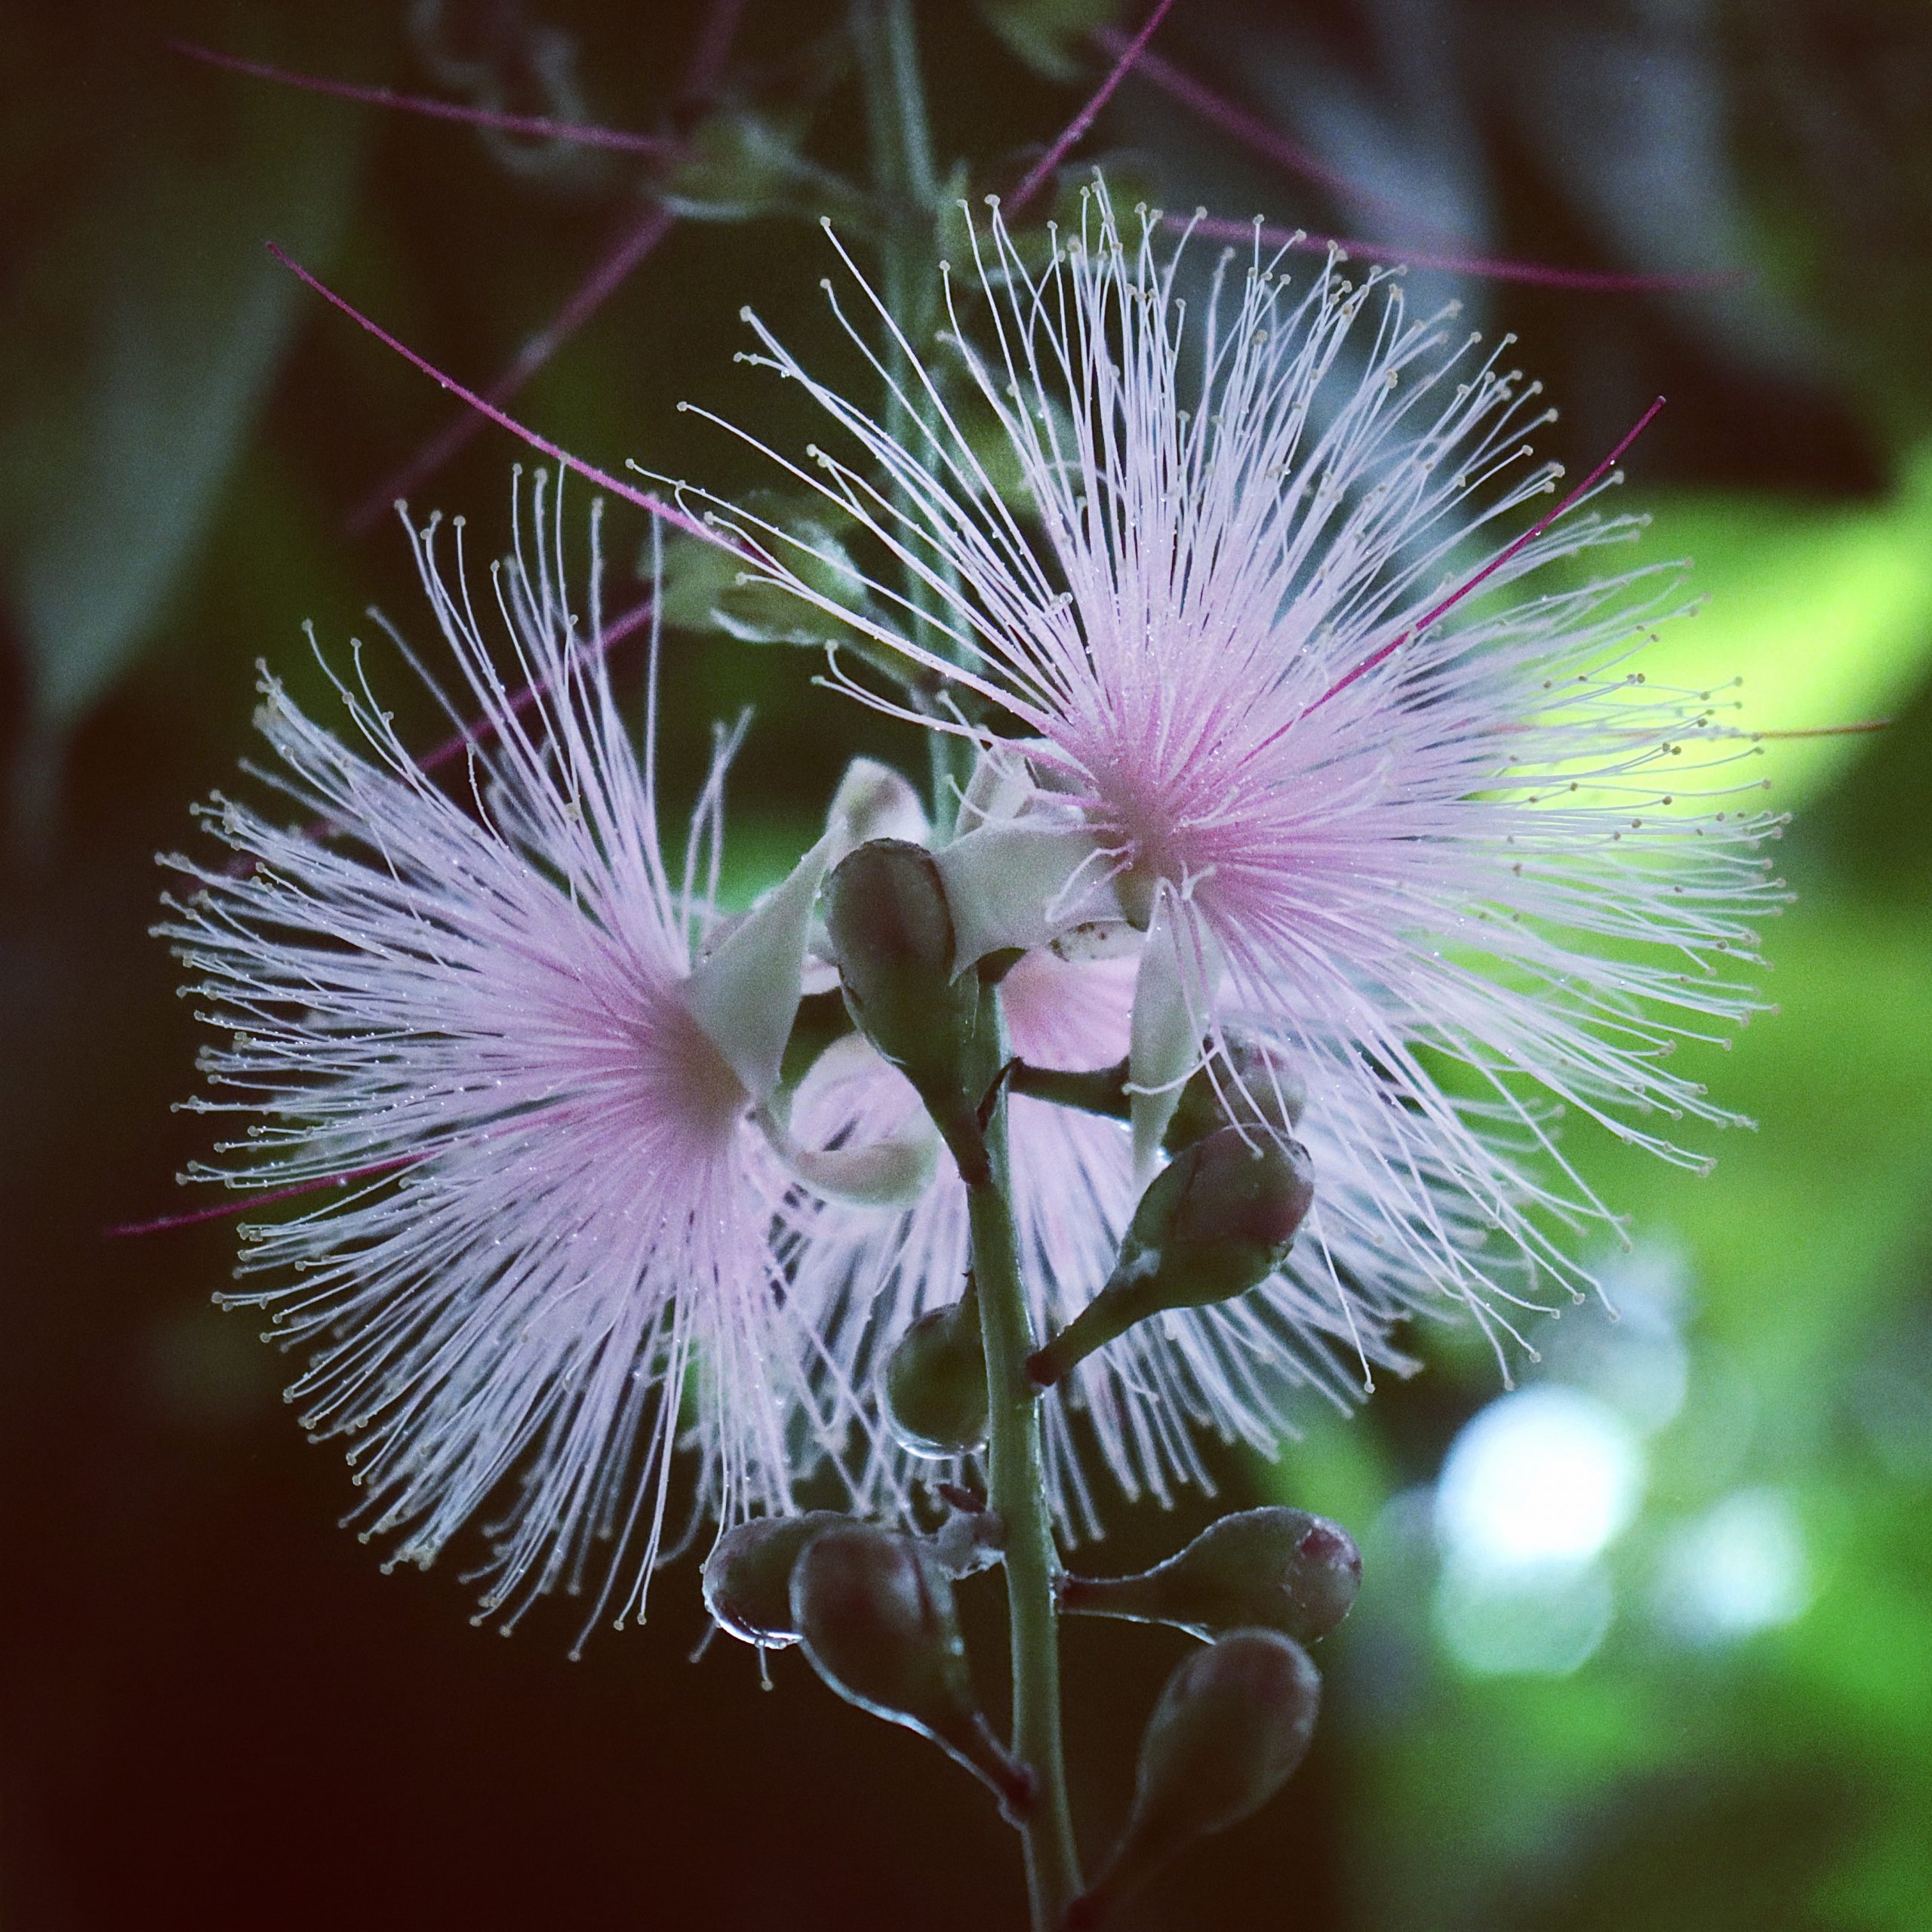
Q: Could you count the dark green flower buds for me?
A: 8